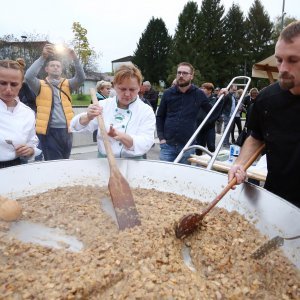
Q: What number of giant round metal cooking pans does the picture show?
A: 1